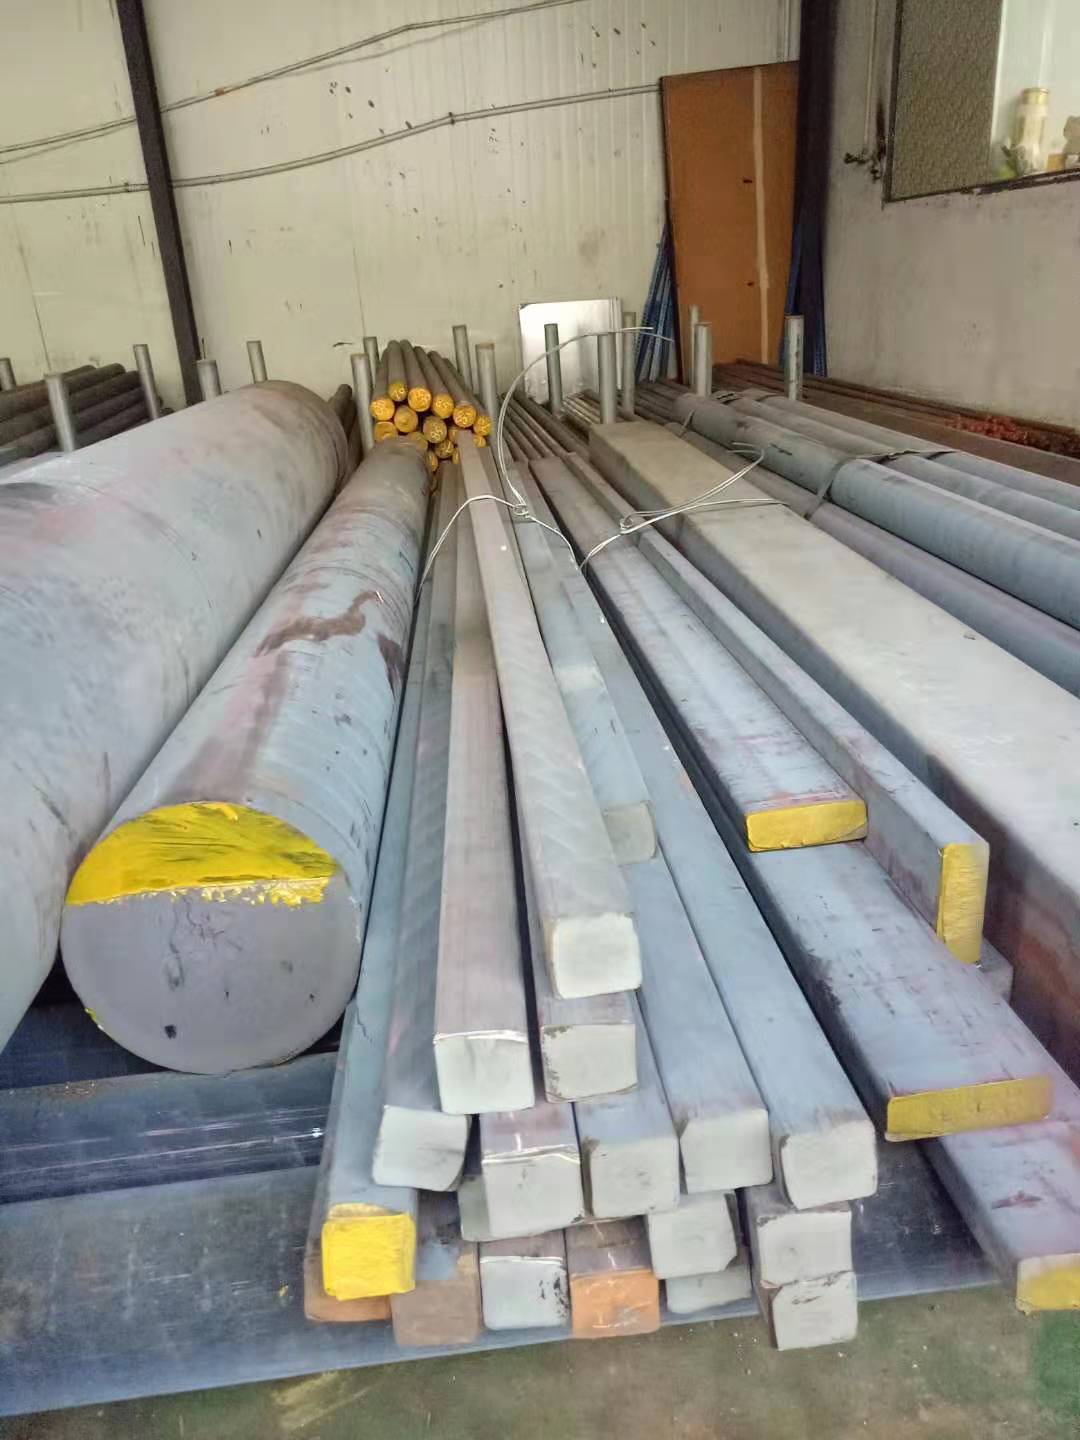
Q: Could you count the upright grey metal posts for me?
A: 15